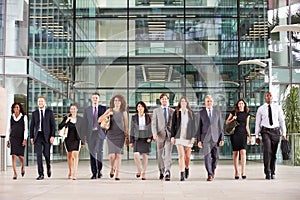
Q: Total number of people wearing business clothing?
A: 11